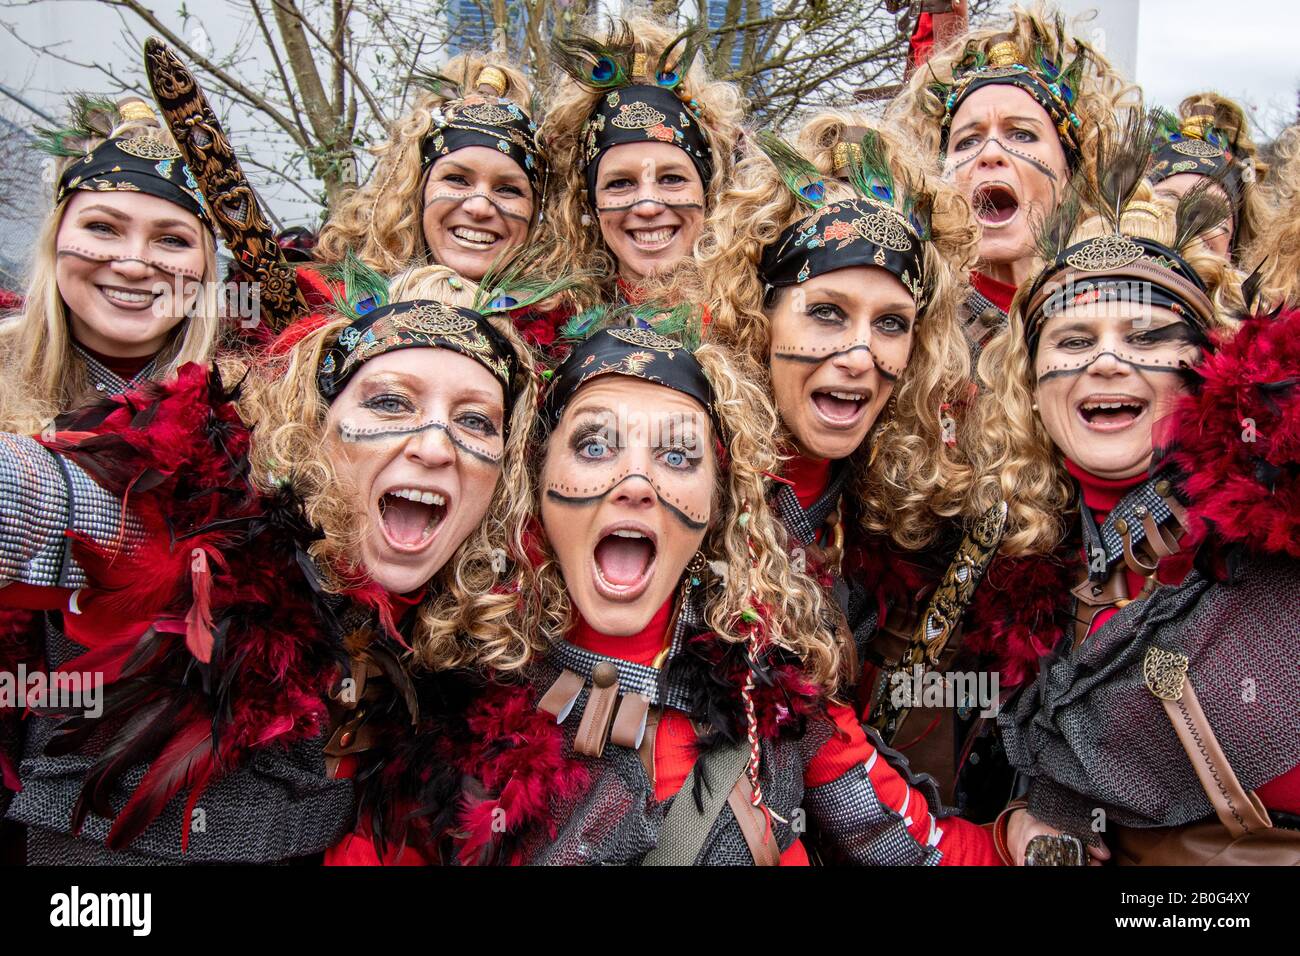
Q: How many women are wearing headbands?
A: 9